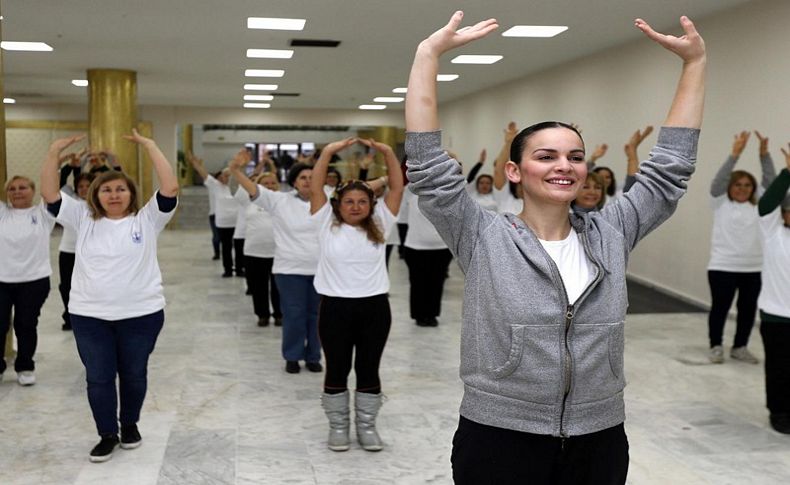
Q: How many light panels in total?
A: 15